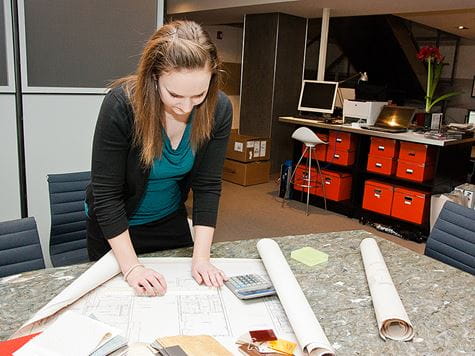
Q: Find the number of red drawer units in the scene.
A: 12